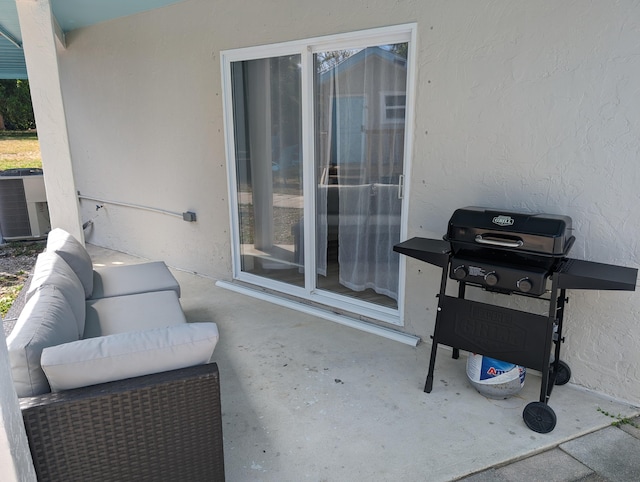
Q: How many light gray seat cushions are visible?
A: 2